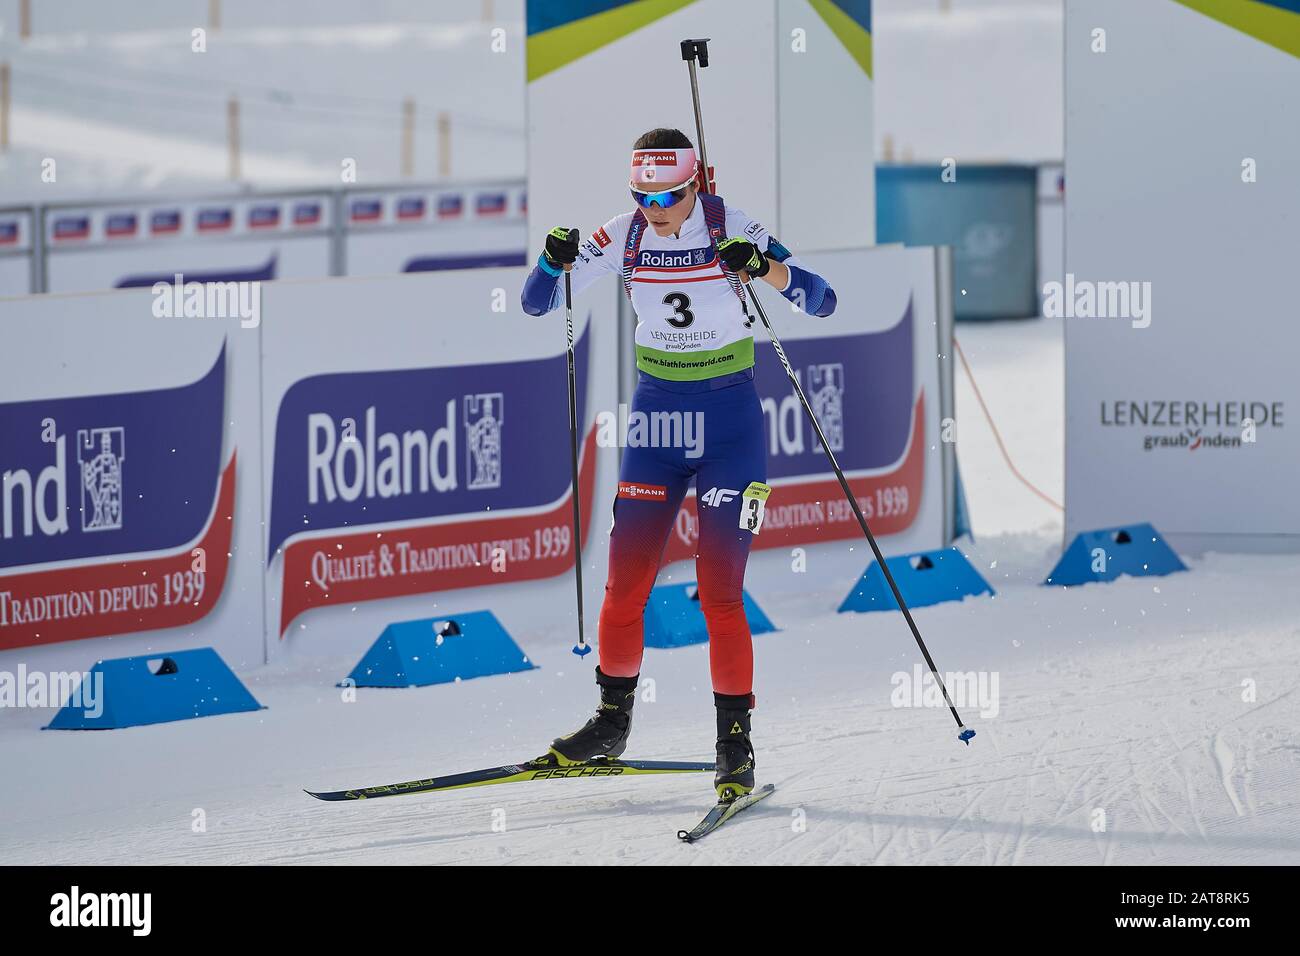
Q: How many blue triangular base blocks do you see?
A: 5